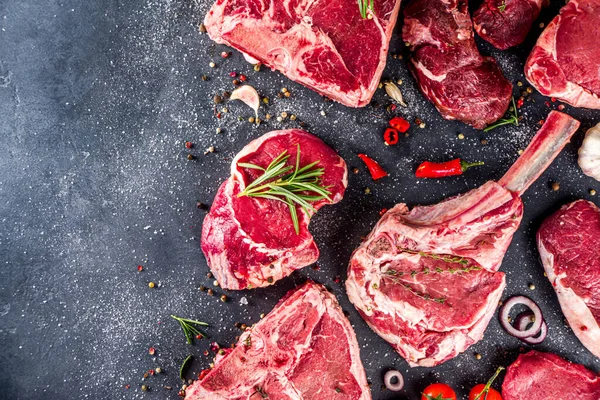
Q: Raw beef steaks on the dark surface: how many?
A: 9